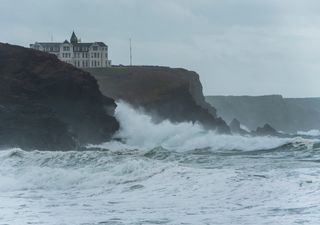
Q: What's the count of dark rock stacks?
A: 2